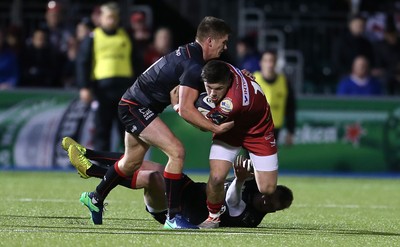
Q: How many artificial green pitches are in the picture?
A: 1